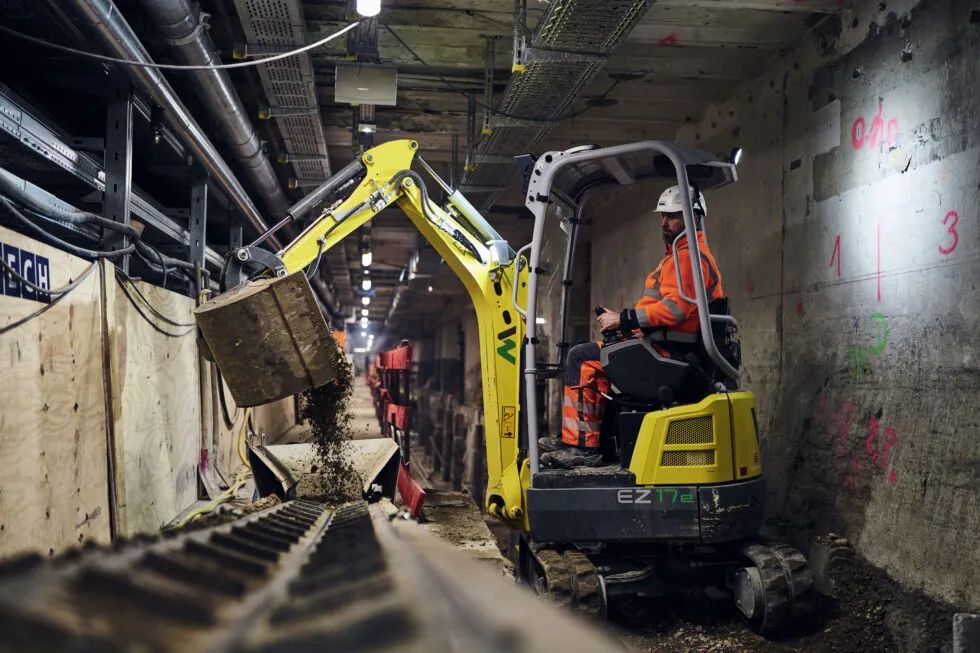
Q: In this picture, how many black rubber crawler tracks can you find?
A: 2